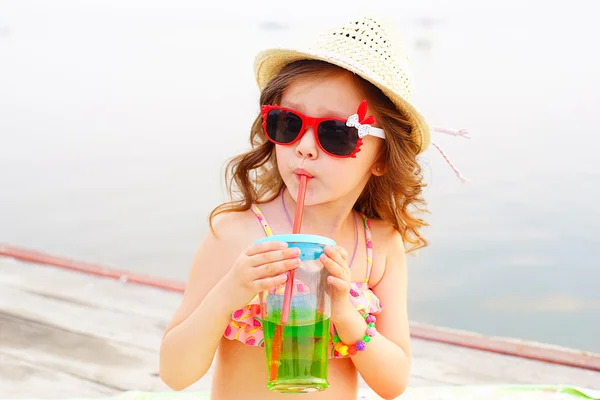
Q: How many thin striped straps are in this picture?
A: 2